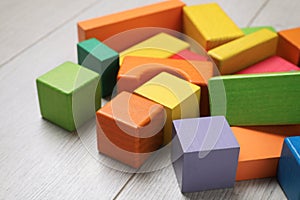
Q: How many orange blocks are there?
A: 5